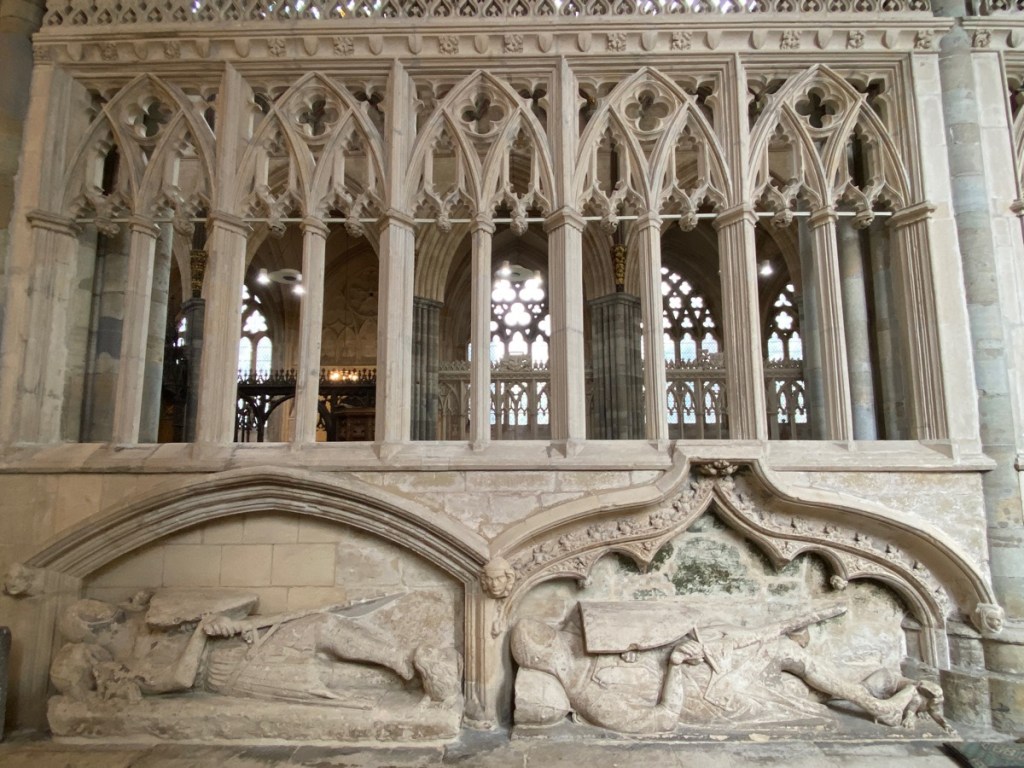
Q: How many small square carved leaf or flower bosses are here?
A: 13